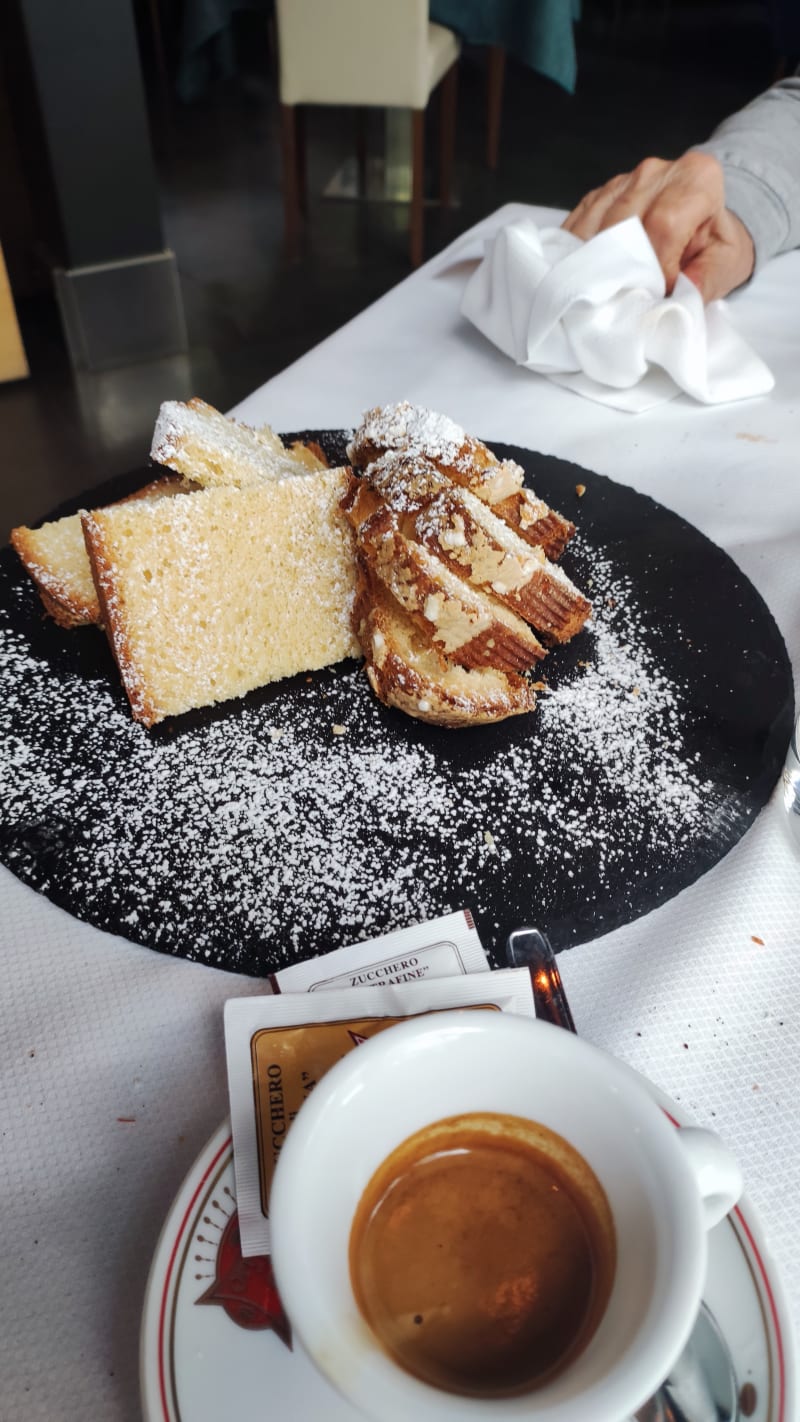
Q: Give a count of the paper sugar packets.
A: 2